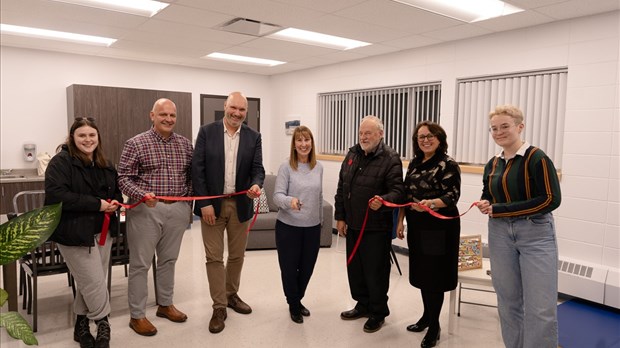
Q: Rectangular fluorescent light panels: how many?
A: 5